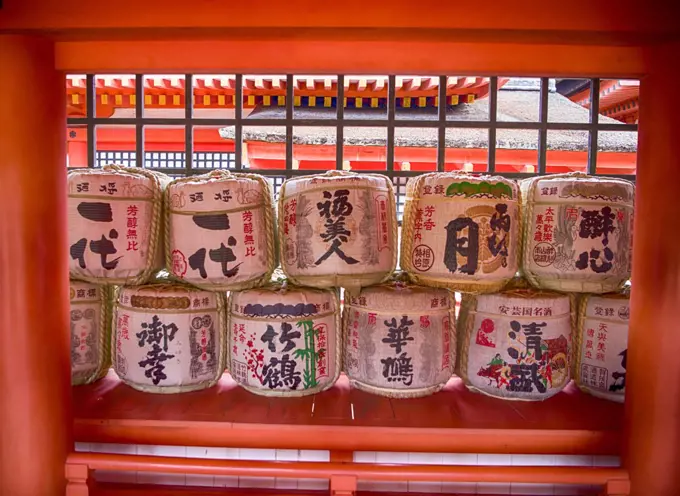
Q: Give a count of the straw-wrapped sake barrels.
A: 11